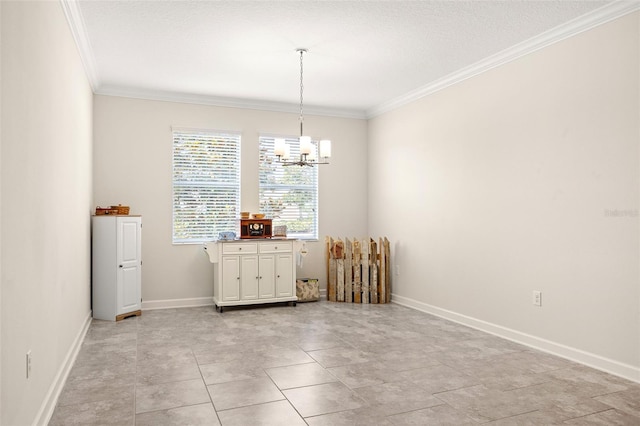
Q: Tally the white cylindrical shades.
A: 5